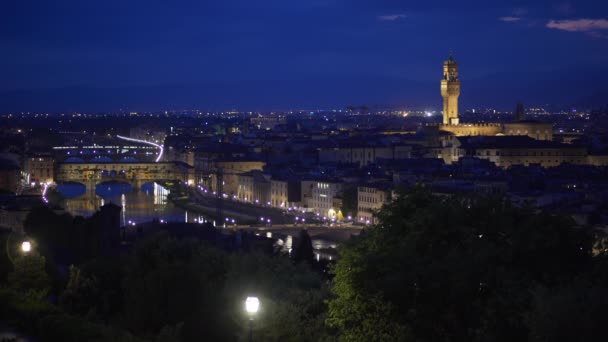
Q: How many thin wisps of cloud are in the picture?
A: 3